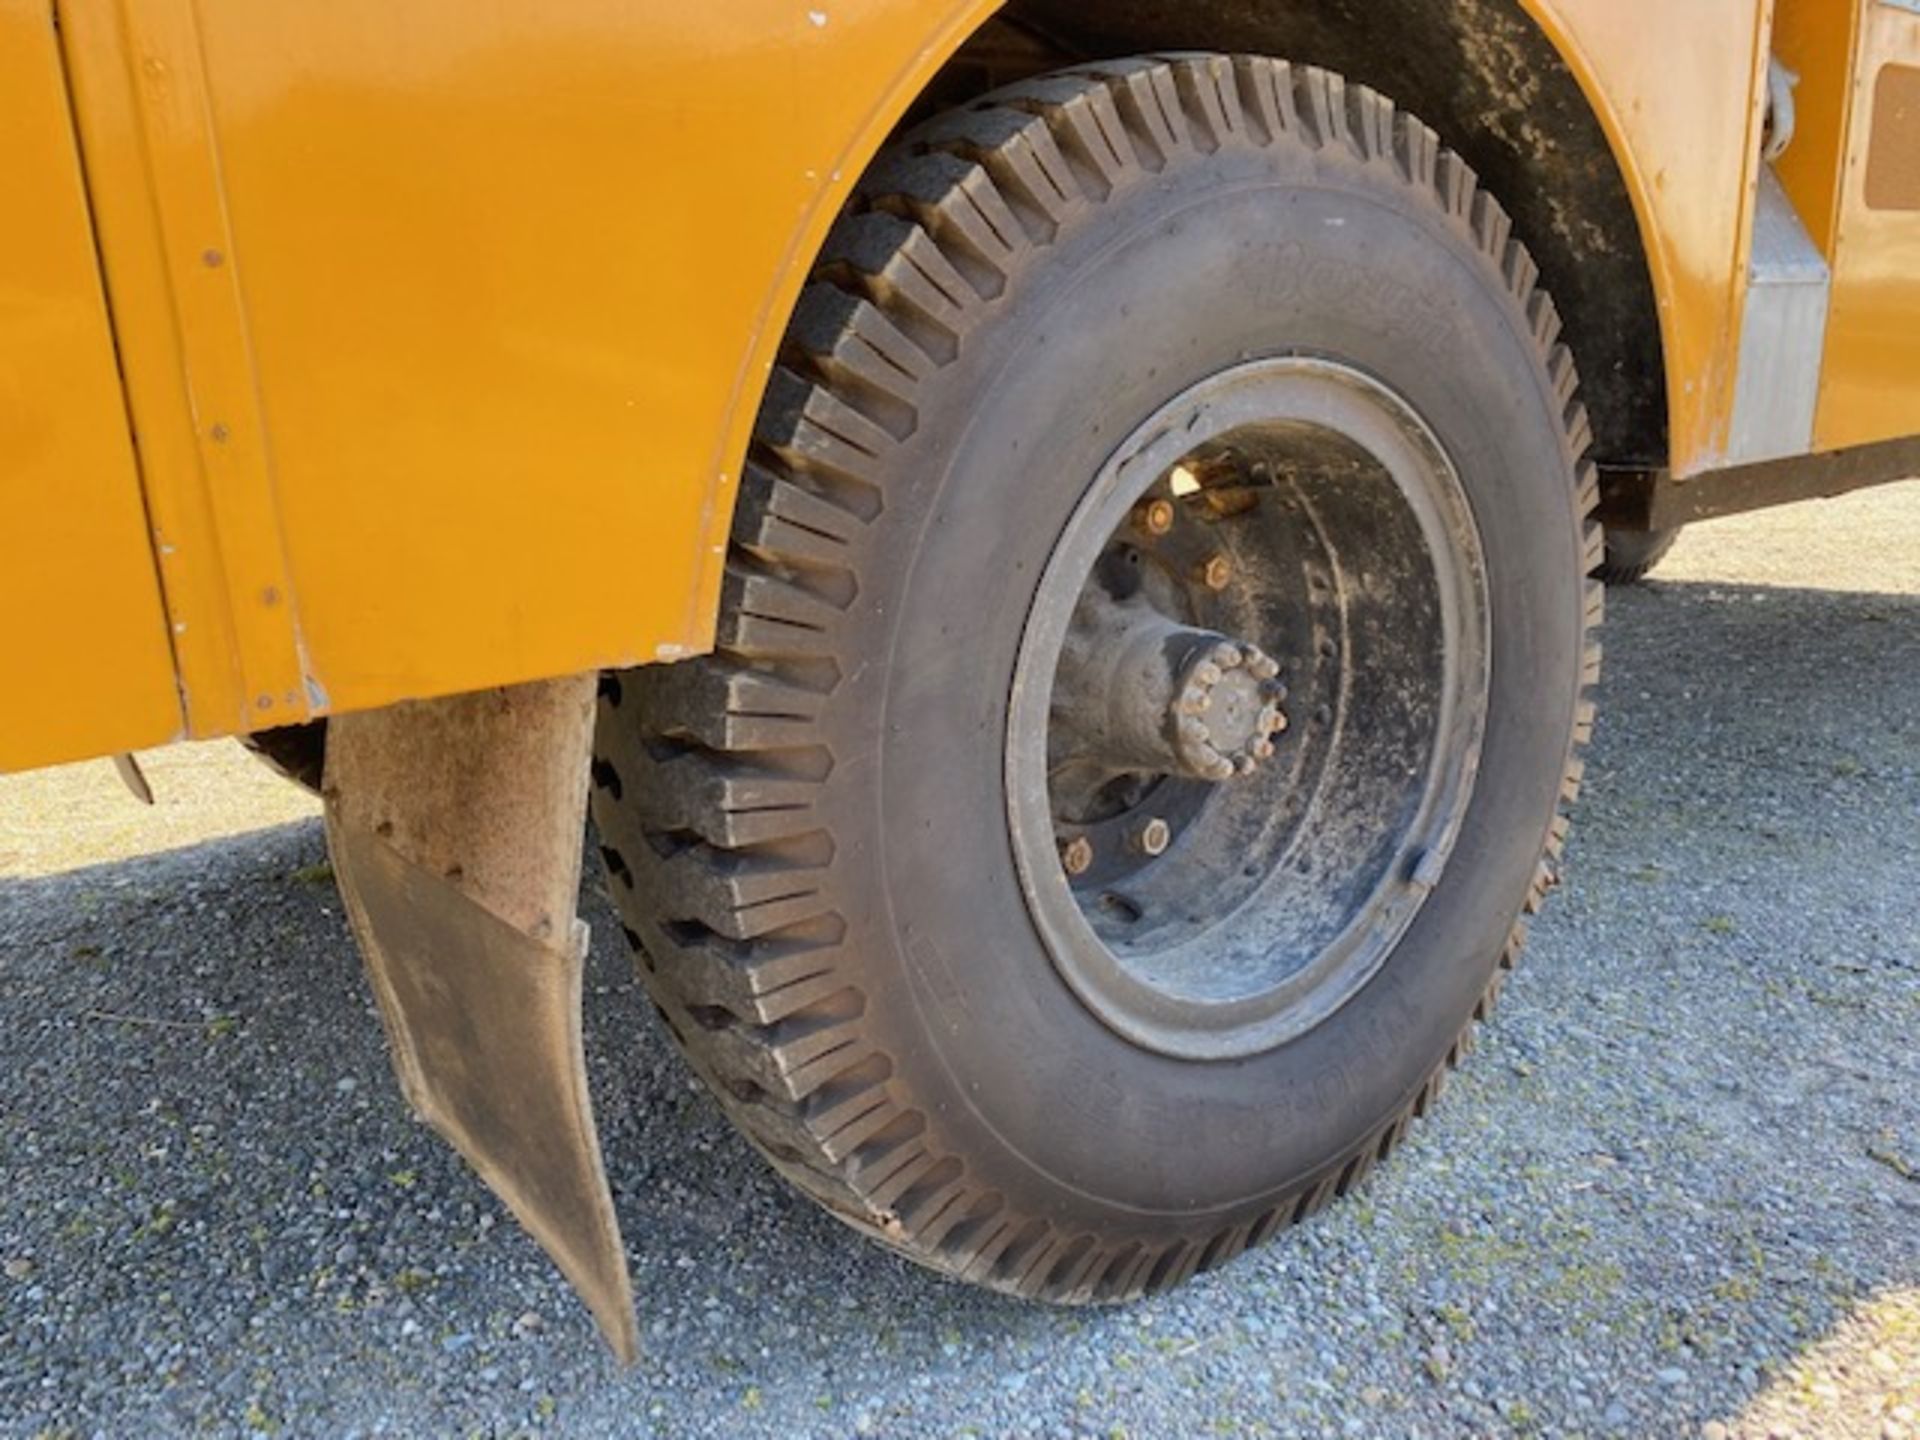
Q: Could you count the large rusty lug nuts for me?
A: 4